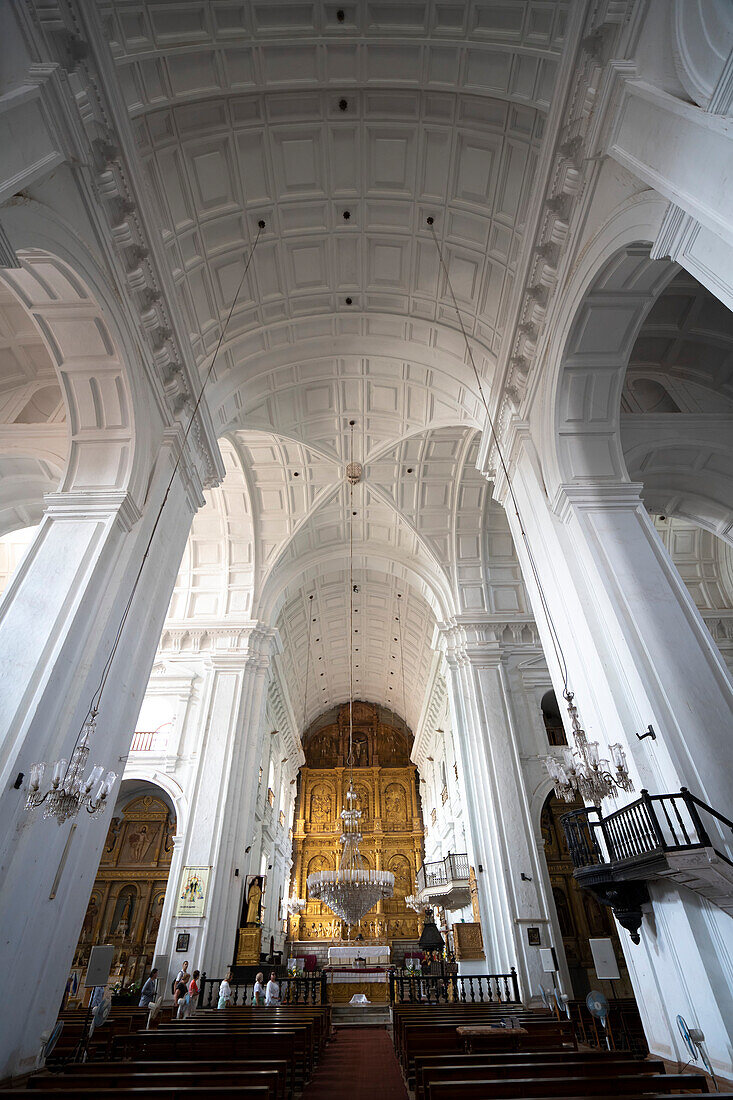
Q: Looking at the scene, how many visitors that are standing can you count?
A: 7